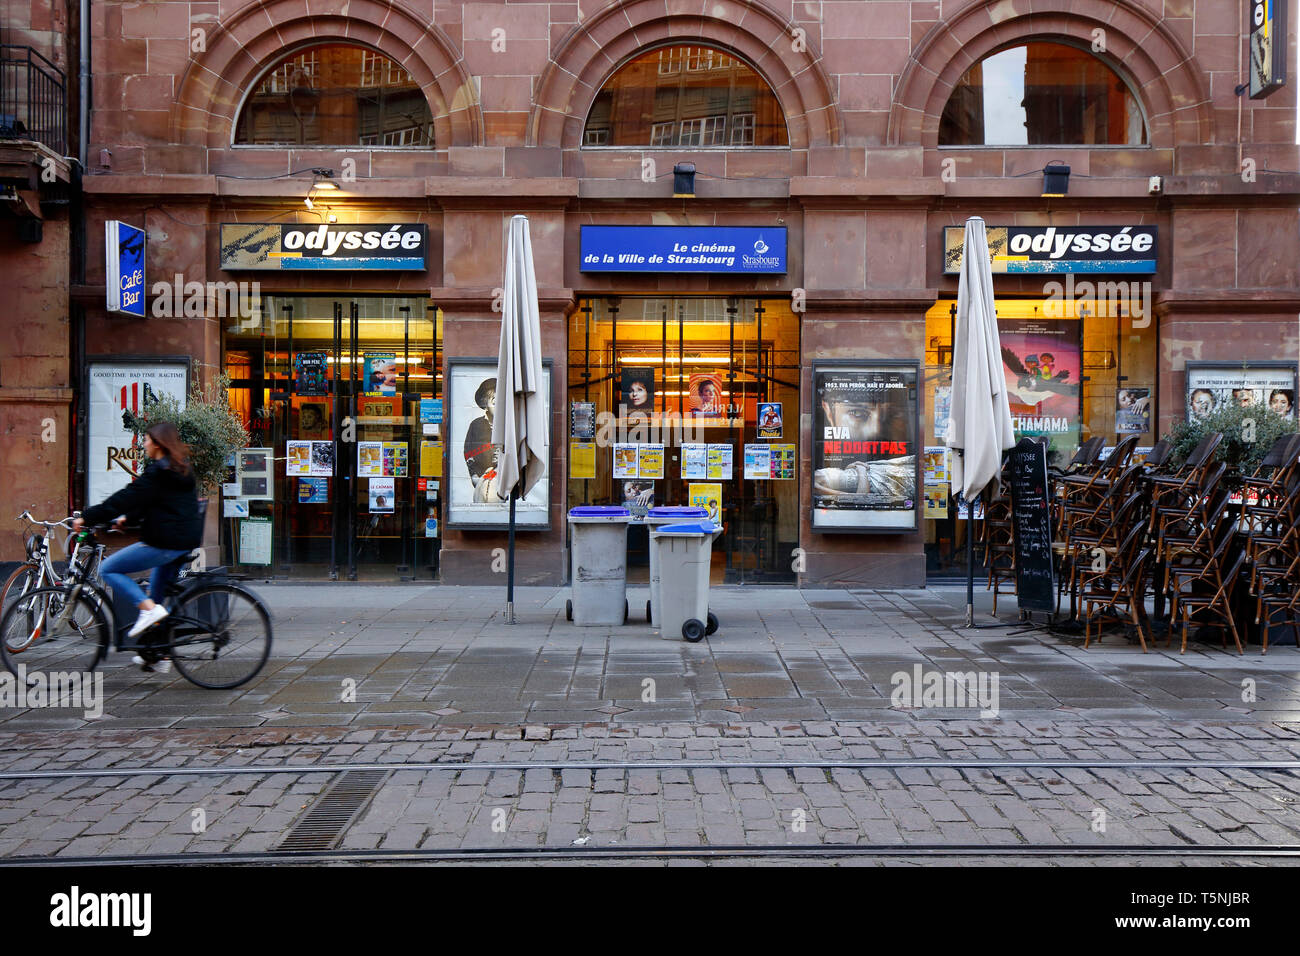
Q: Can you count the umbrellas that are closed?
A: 2